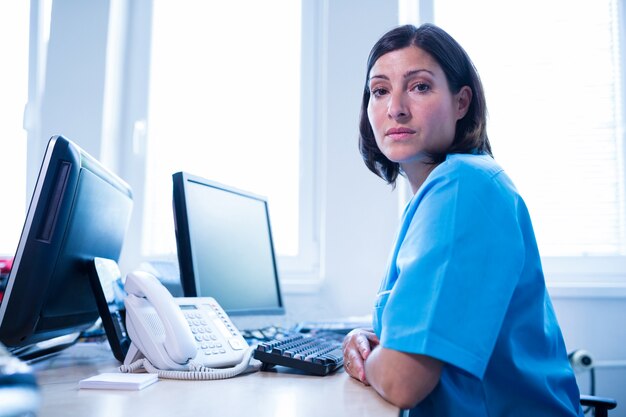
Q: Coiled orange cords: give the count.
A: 0